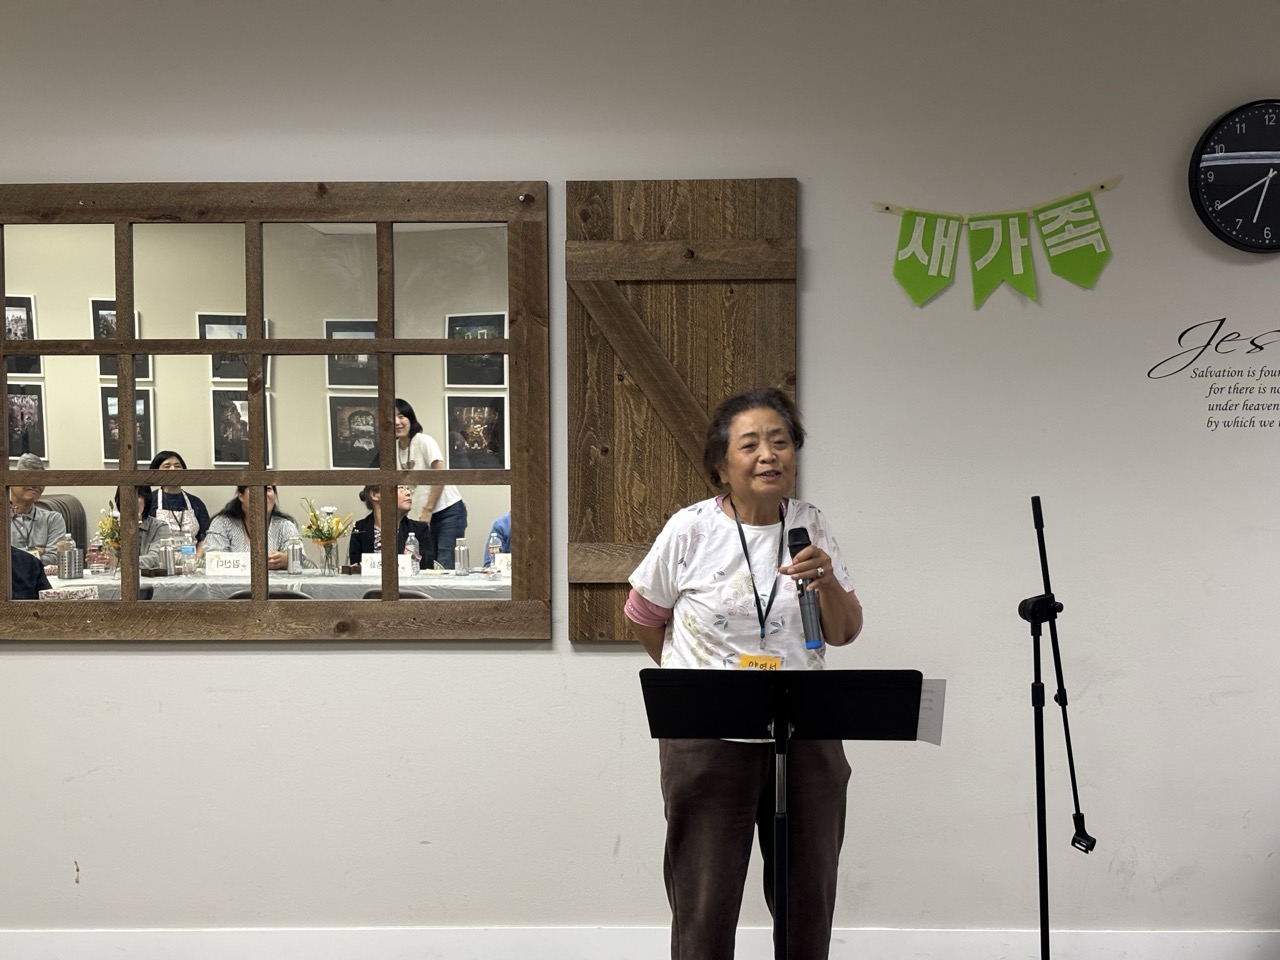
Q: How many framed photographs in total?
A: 10